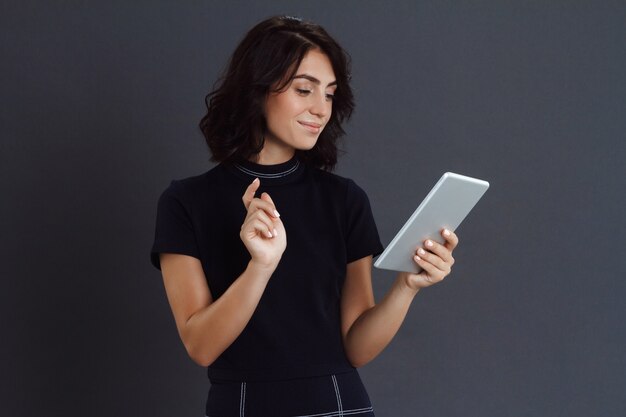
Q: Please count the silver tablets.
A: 1